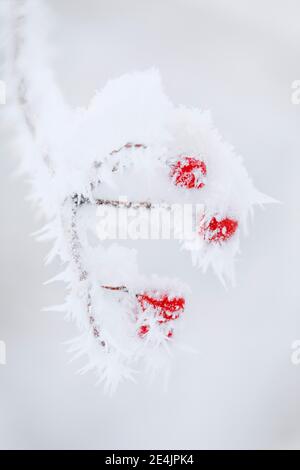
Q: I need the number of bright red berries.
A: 3